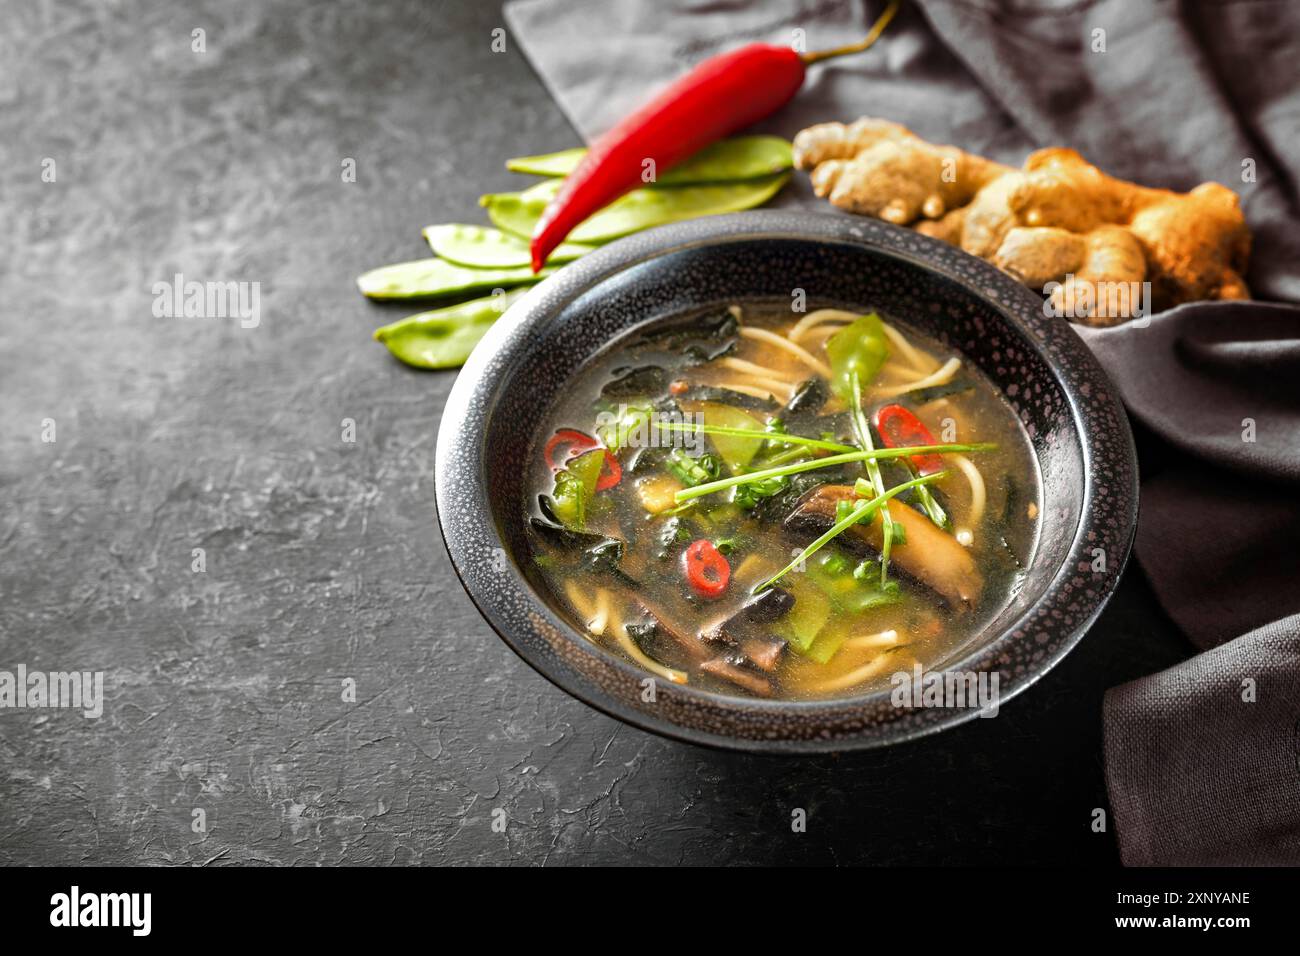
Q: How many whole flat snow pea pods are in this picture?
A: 5